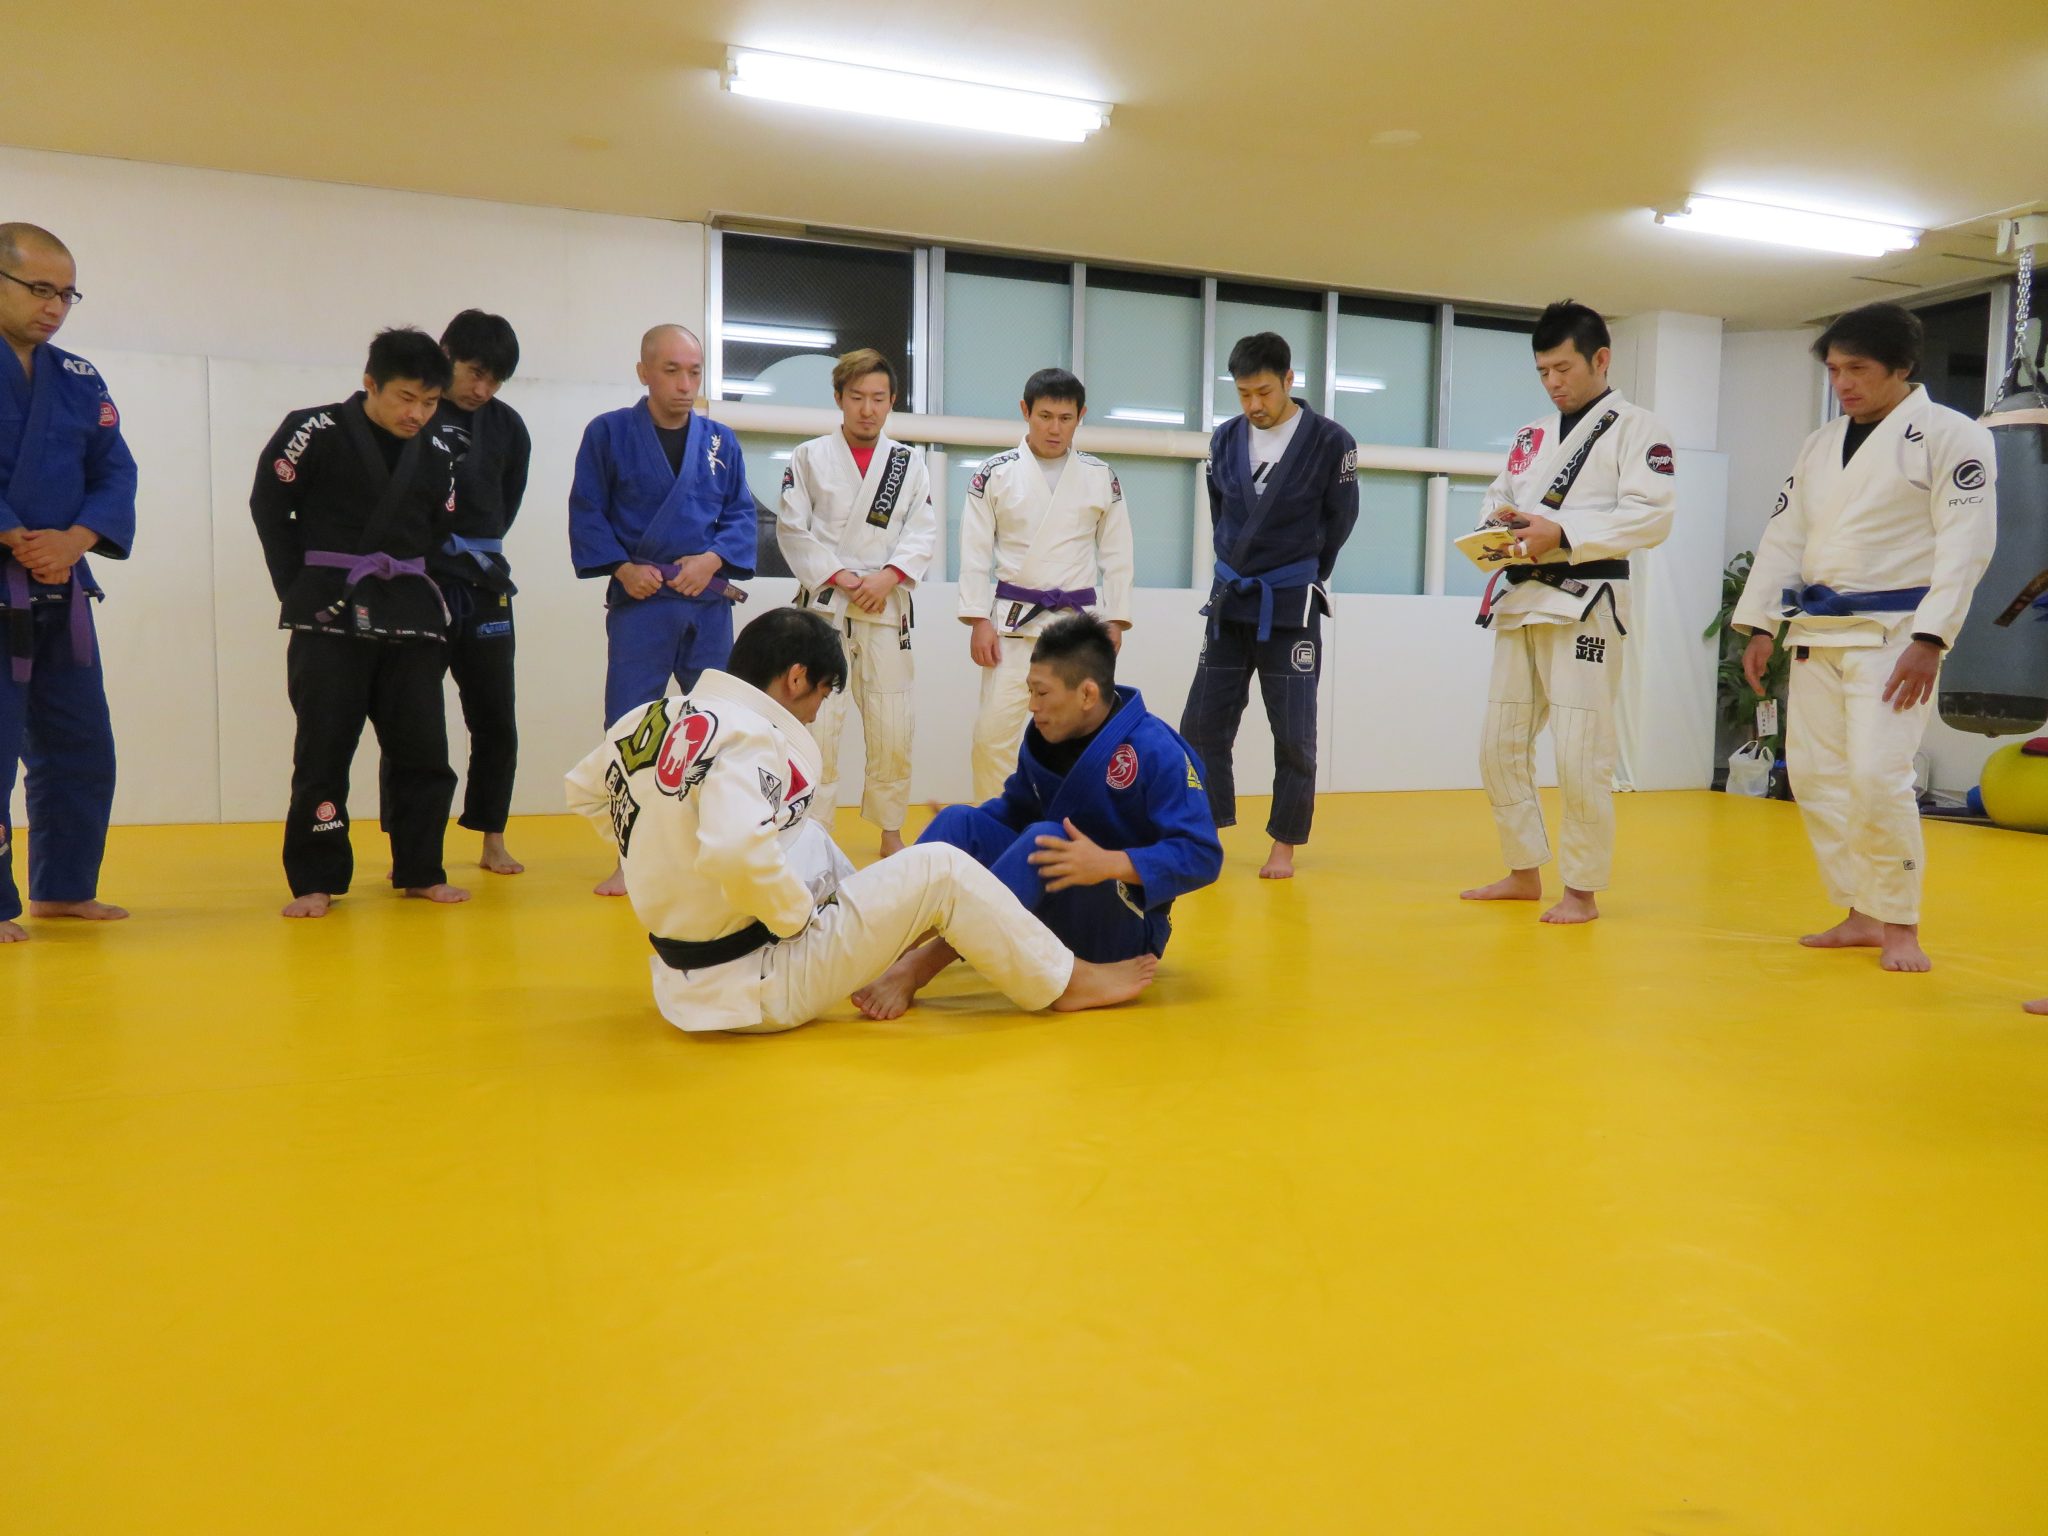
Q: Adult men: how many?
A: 11